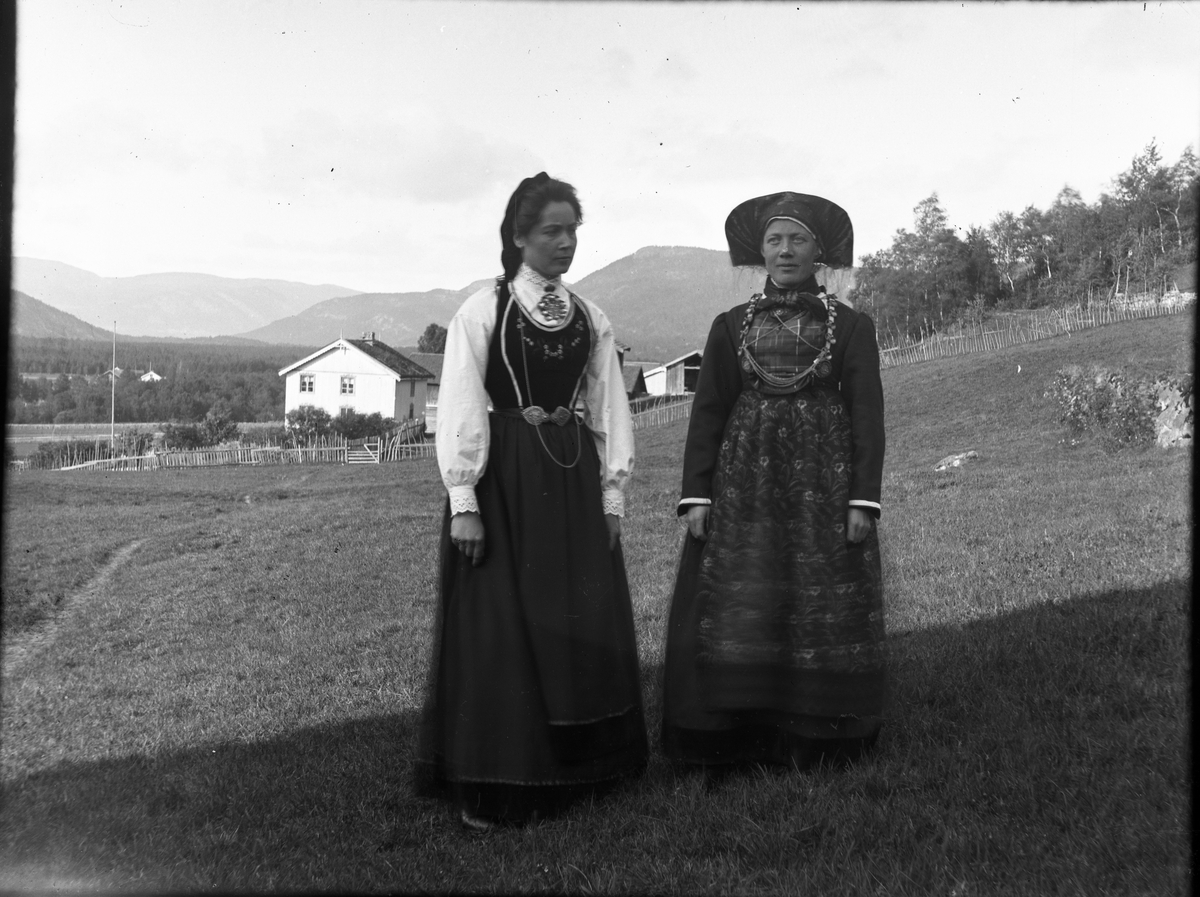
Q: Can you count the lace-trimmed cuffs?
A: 2